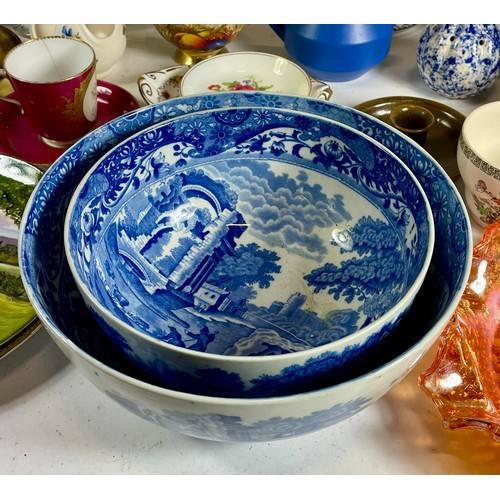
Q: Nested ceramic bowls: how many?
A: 2